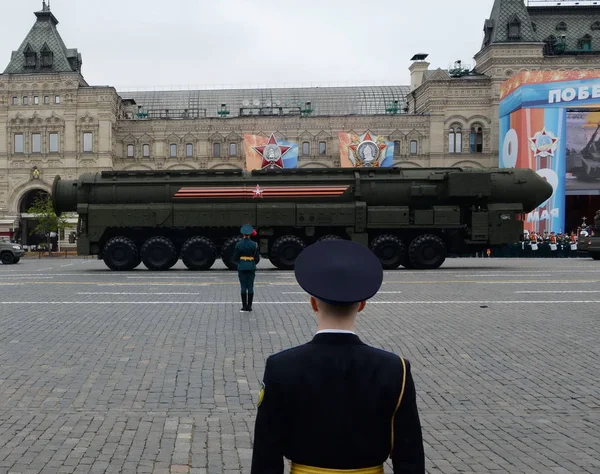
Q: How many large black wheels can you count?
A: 8